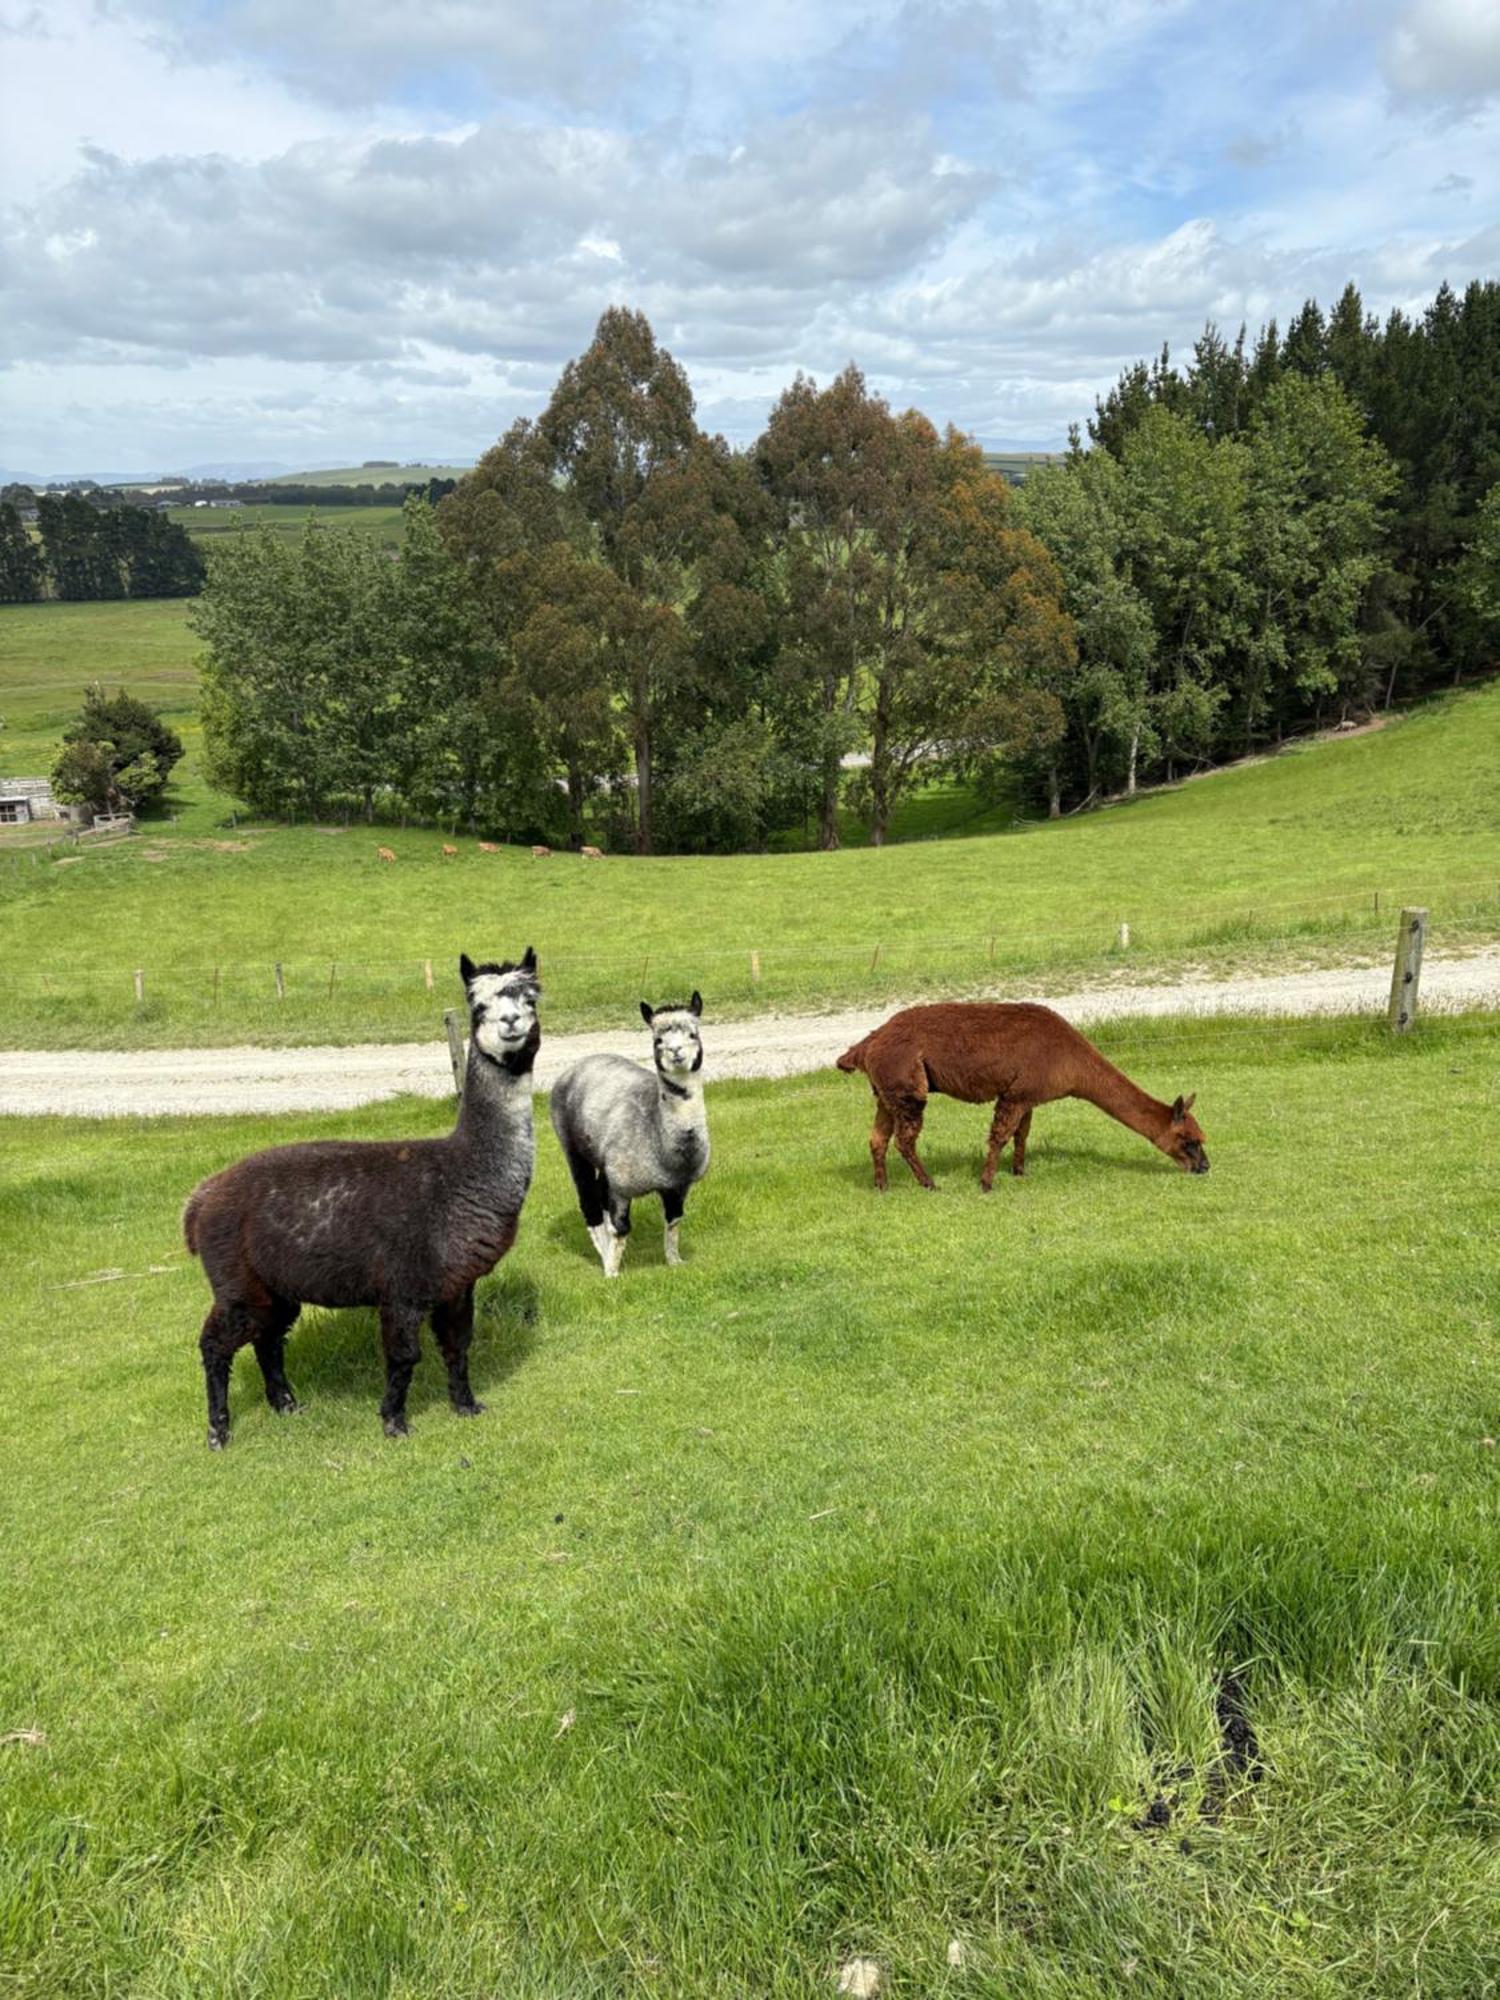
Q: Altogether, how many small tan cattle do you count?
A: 5